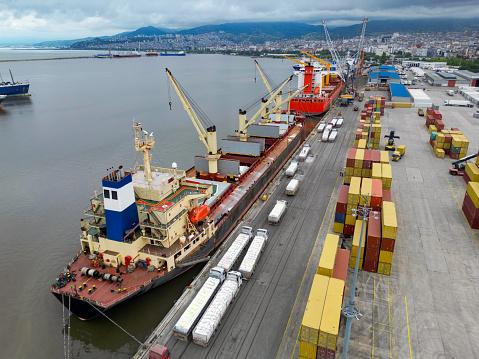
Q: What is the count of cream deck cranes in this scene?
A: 4